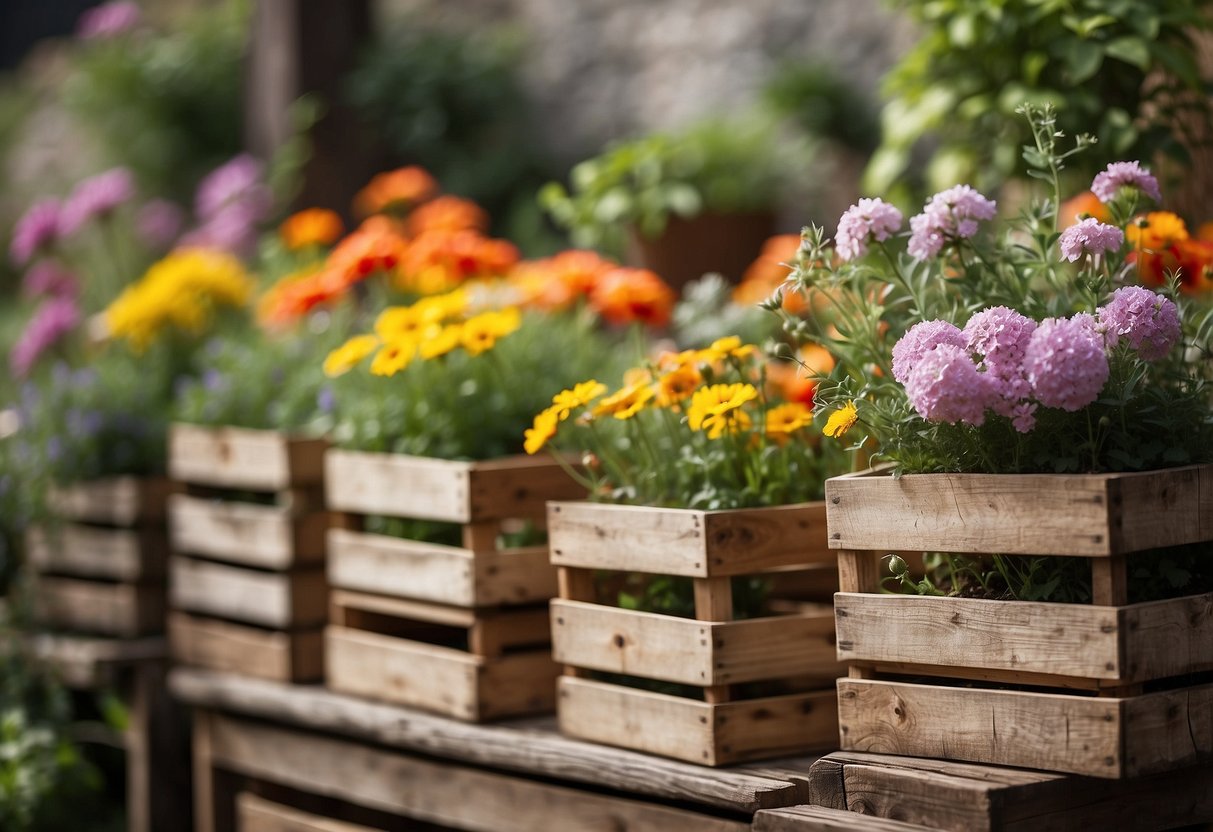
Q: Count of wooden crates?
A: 5